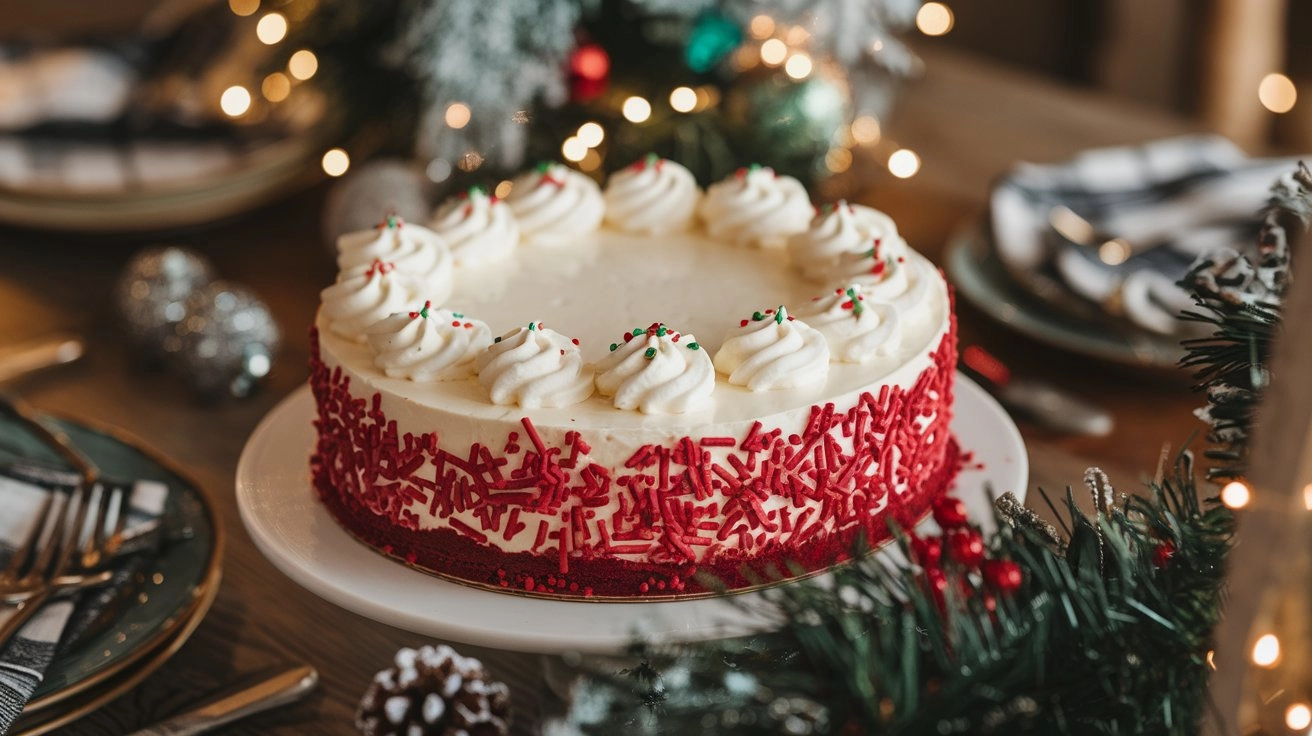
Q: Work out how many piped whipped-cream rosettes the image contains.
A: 13